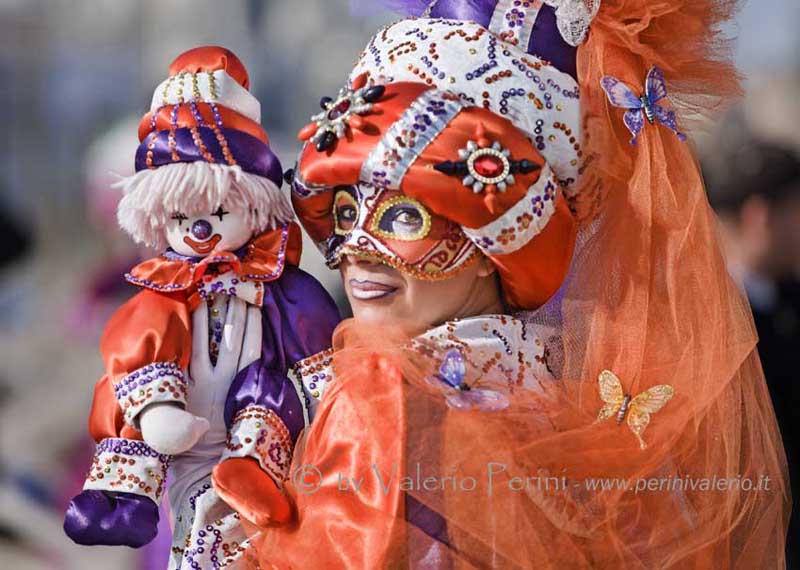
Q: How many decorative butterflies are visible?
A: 3